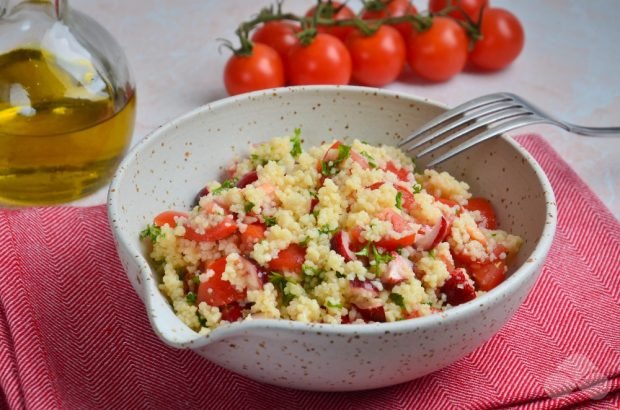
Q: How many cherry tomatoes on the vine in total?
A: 9